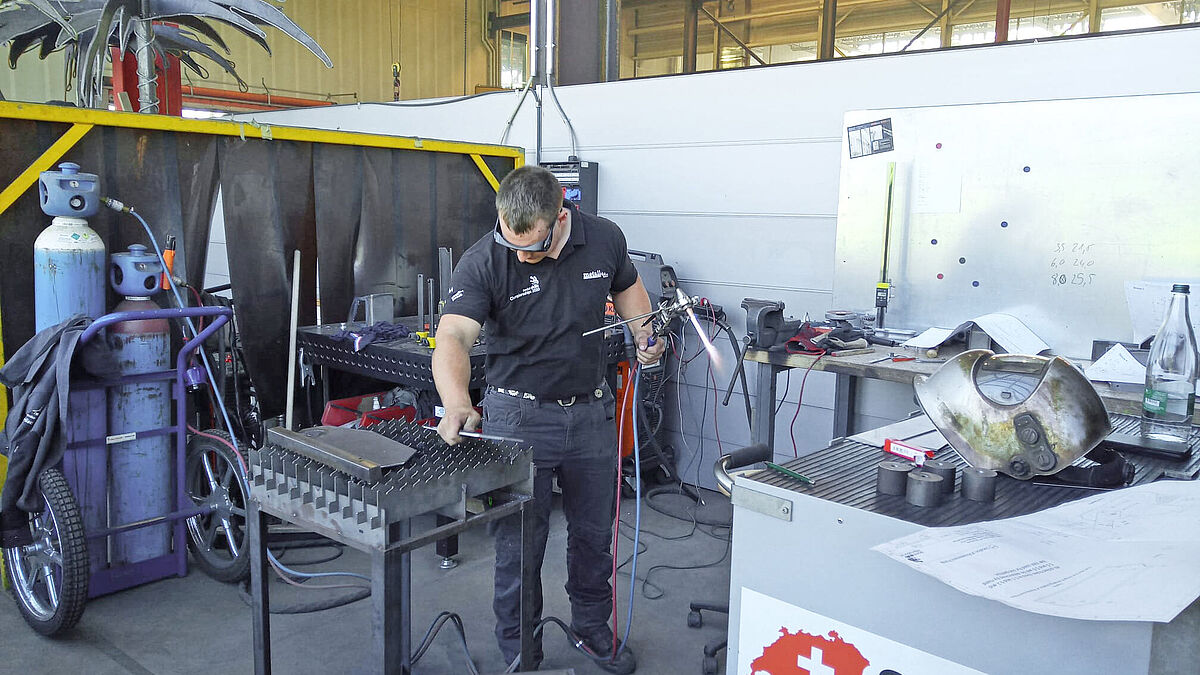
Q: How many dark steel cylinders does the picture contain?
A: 4